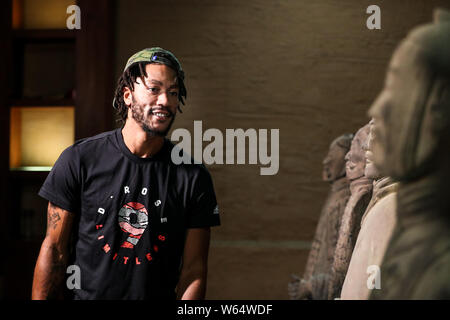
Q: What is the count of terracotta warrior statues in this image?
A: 4